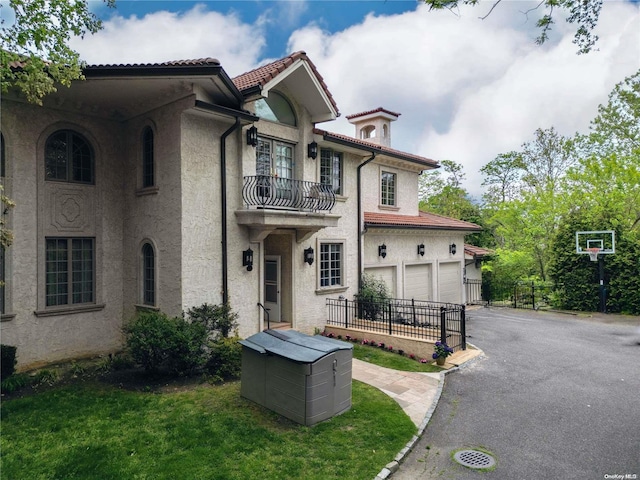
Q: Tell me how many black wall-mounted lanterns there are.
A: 7